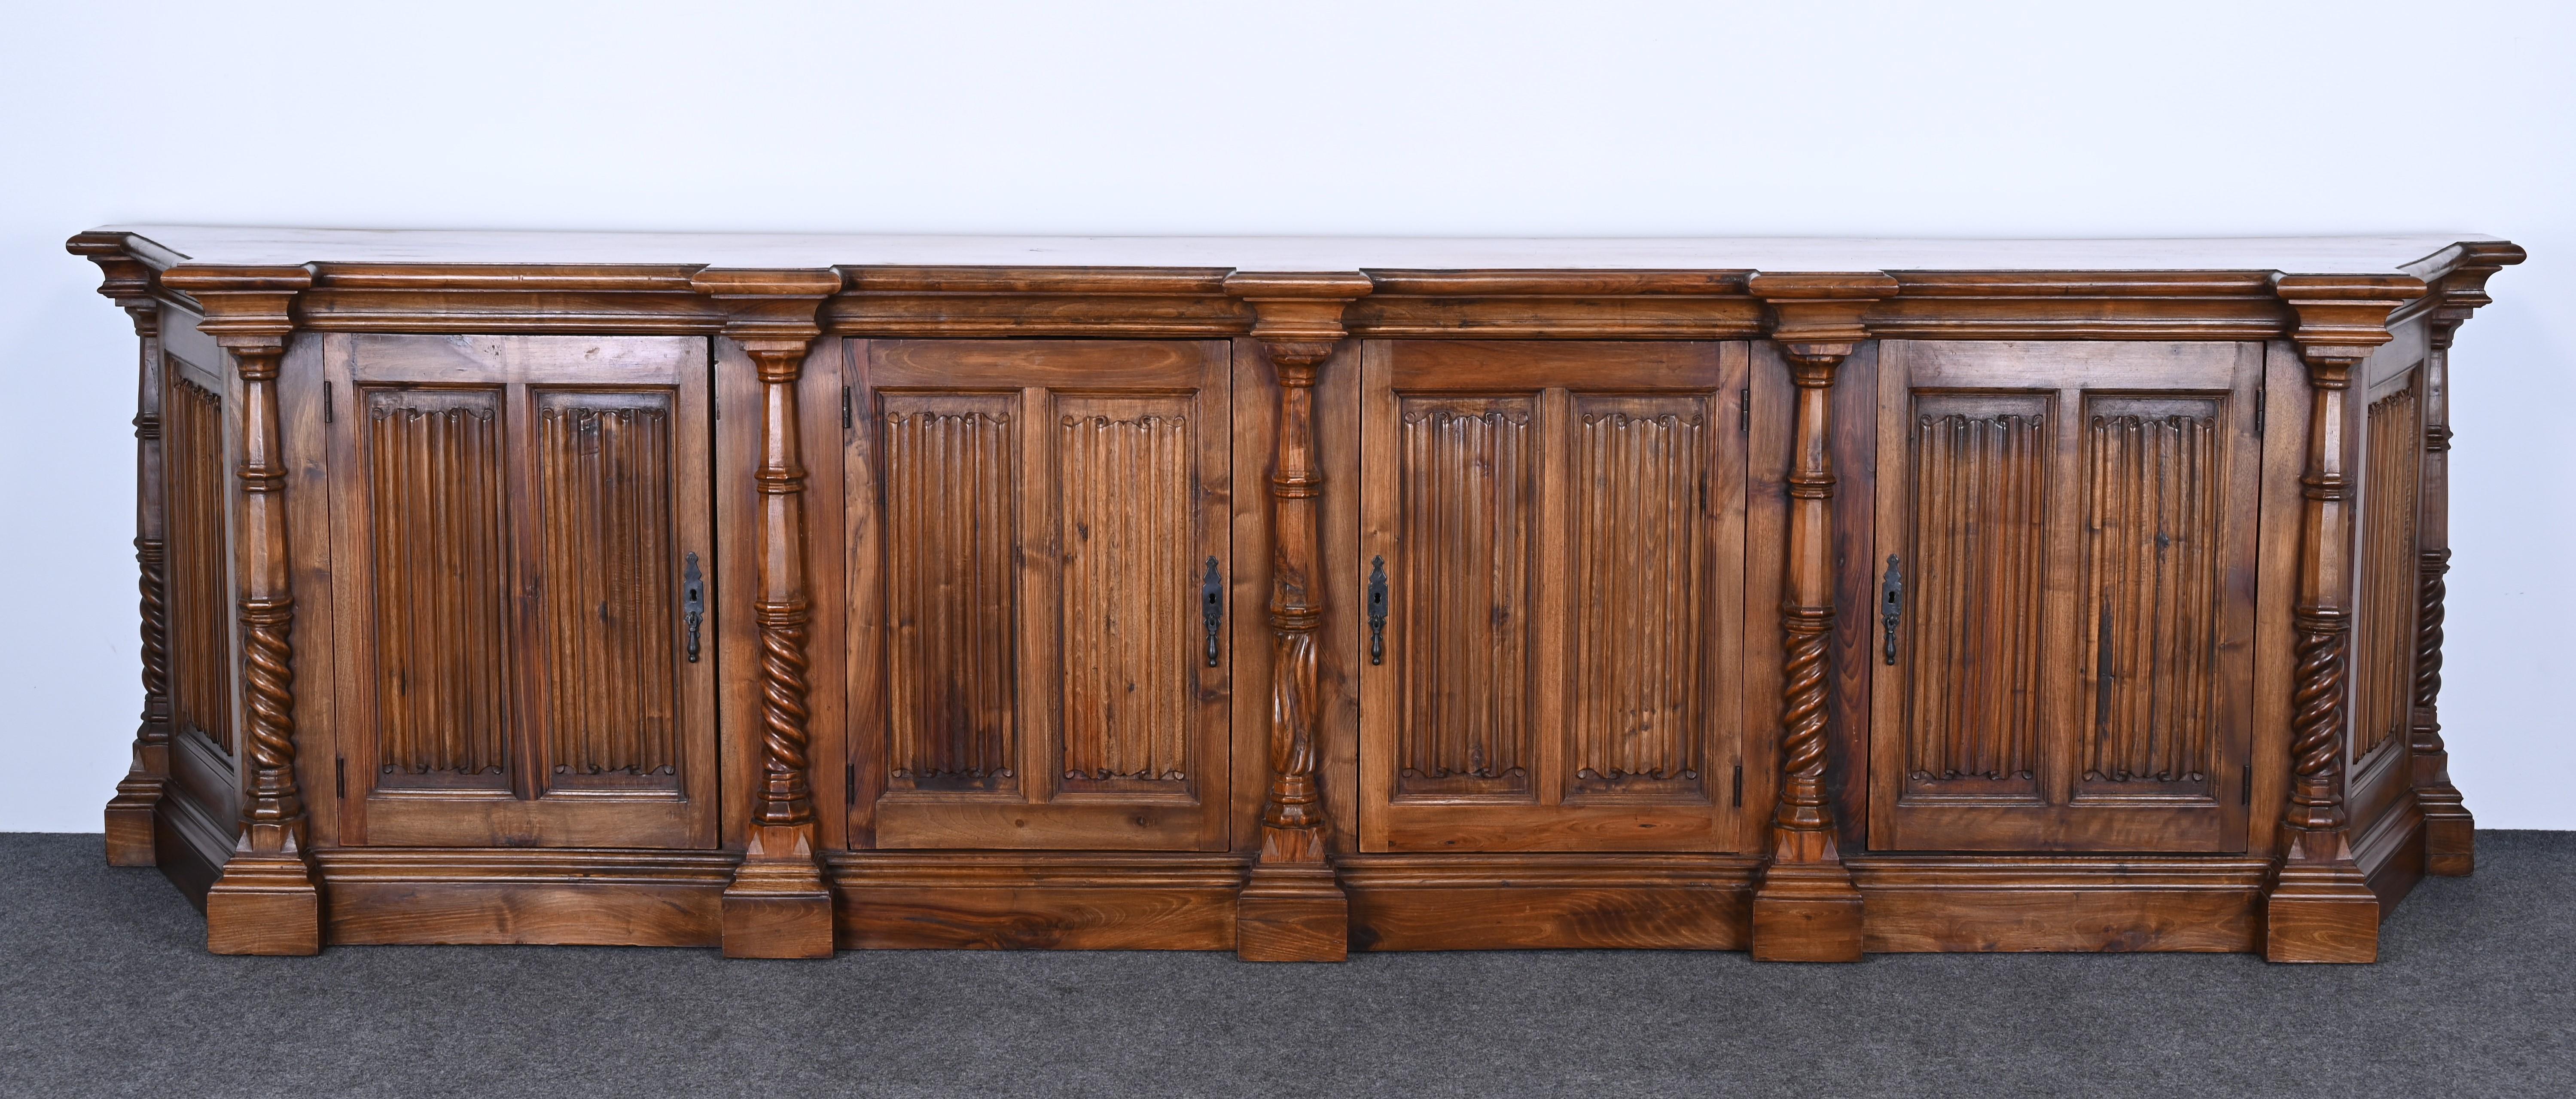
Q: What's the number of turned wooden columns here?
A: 7